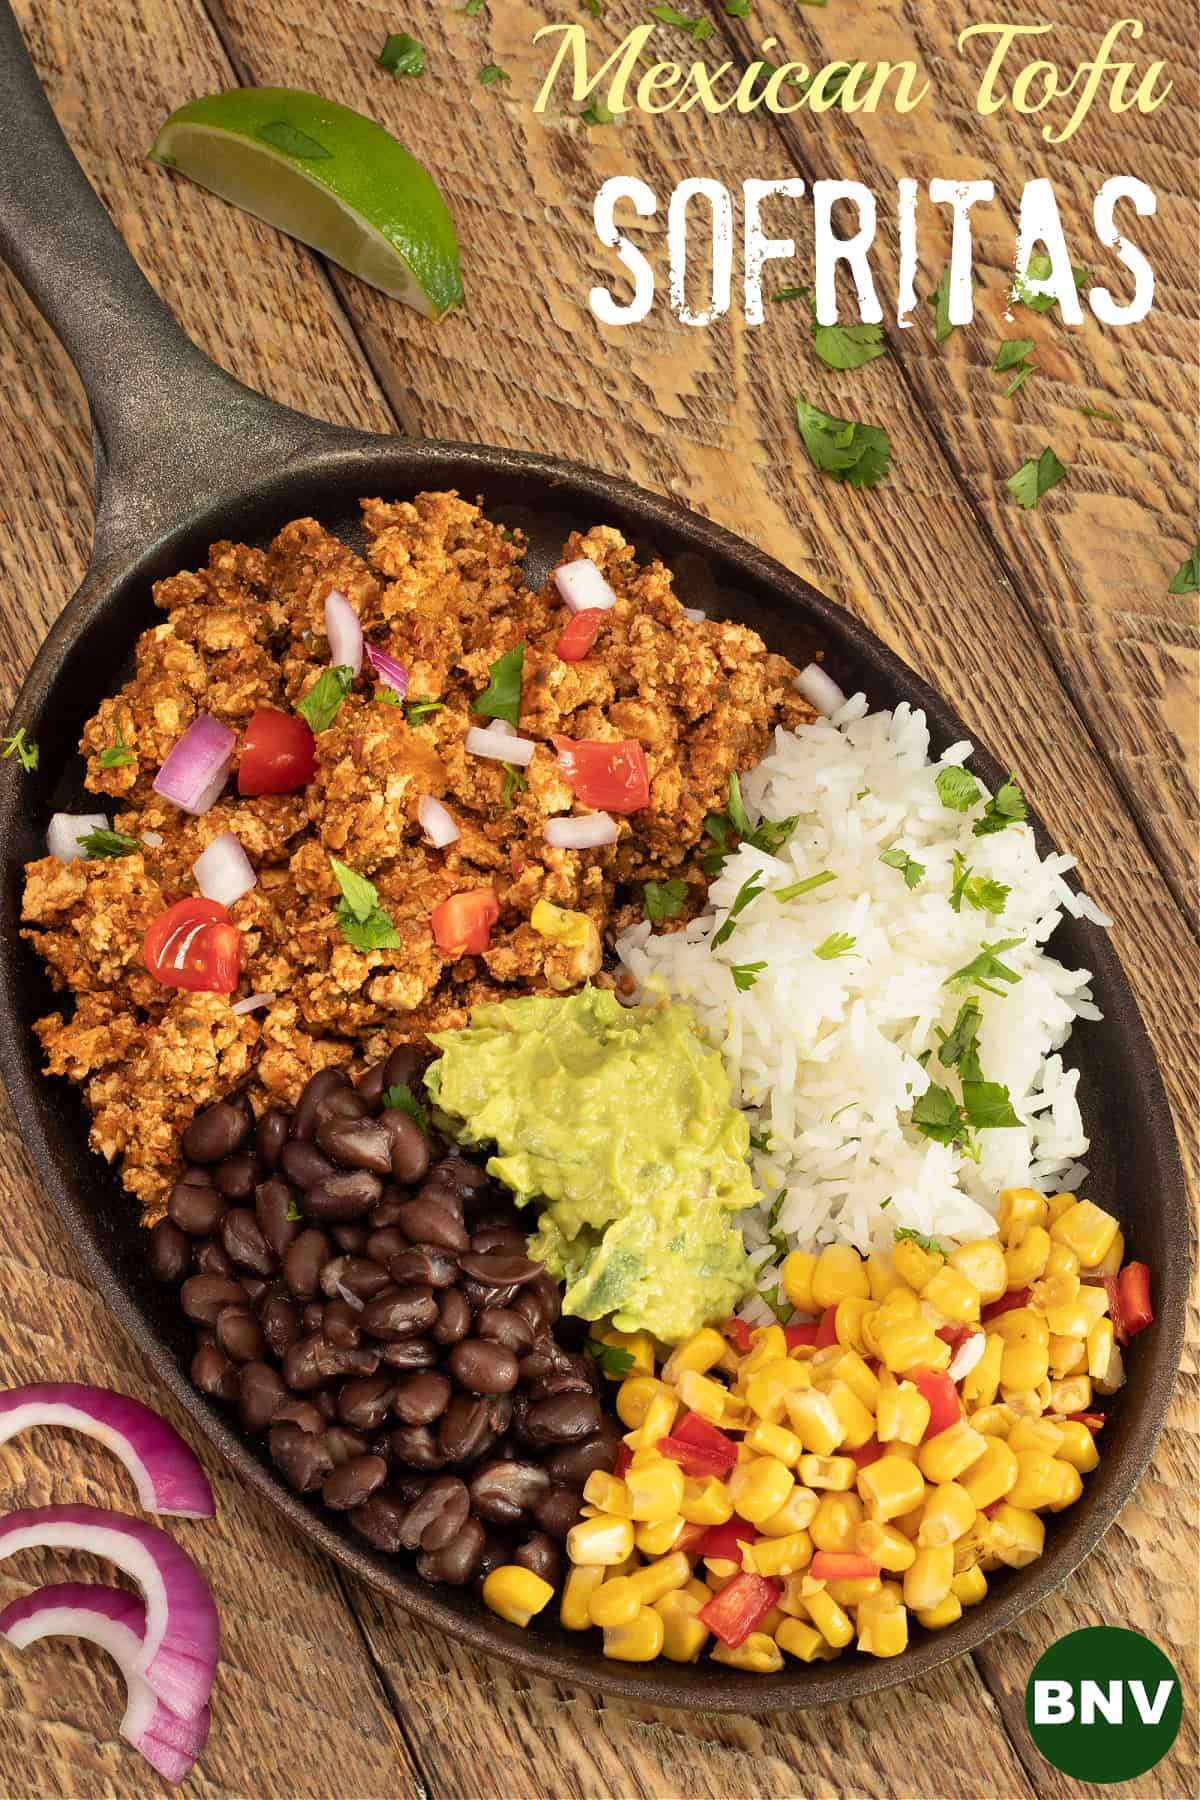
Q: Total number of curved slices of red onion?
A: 3